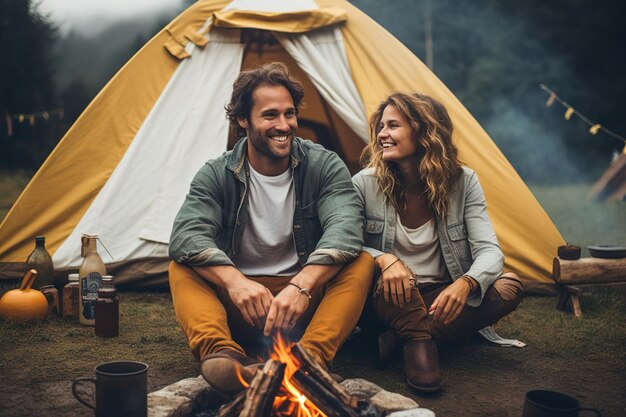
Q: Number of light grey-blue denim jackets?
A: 1